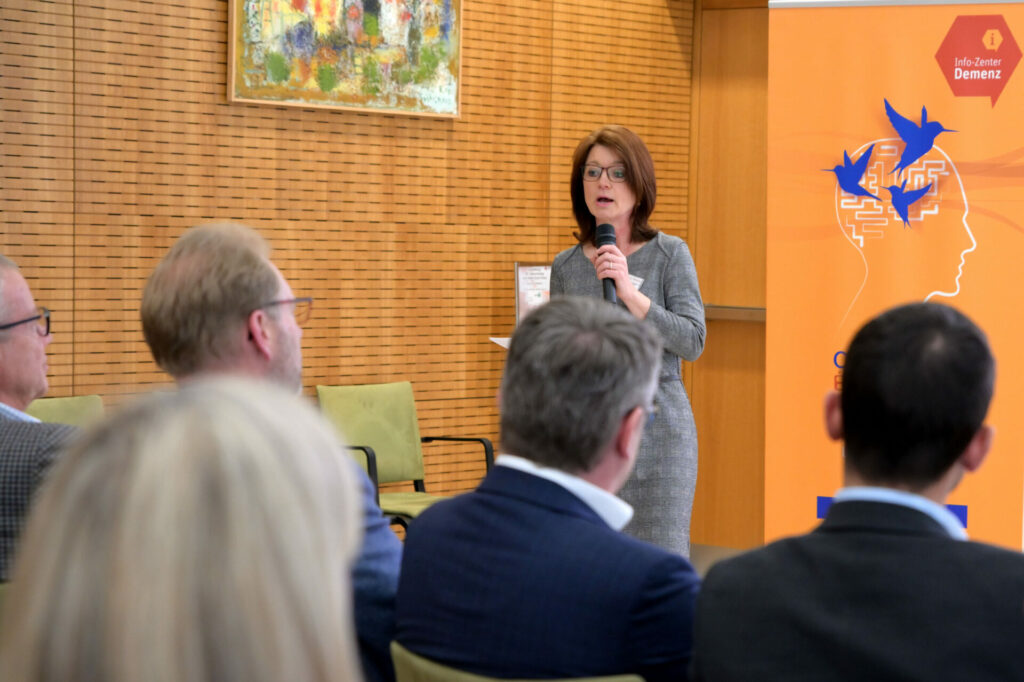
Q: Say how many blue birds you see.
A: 3